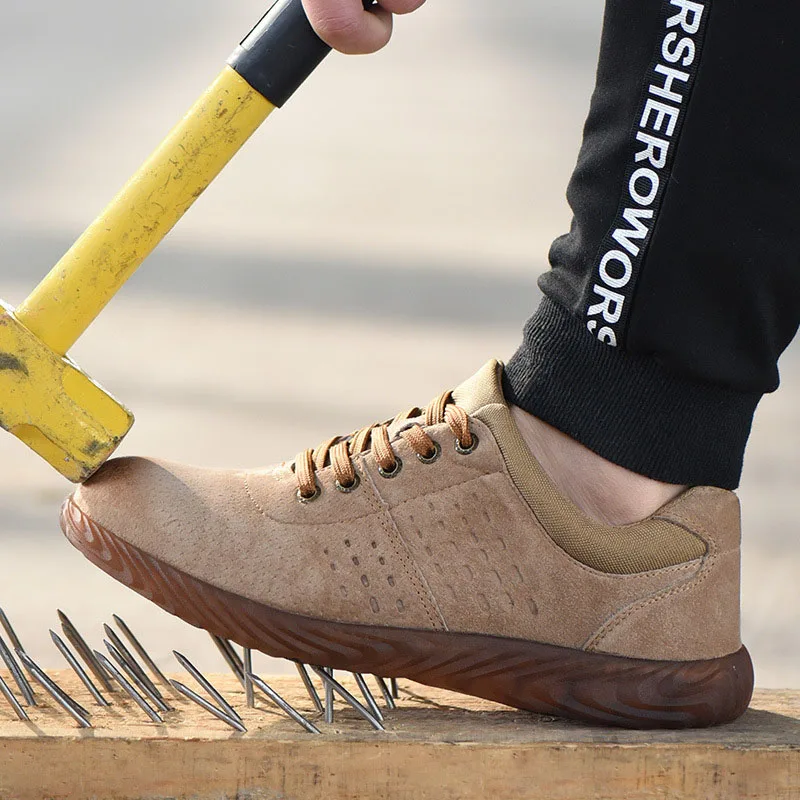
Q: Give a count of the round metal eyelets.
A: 5